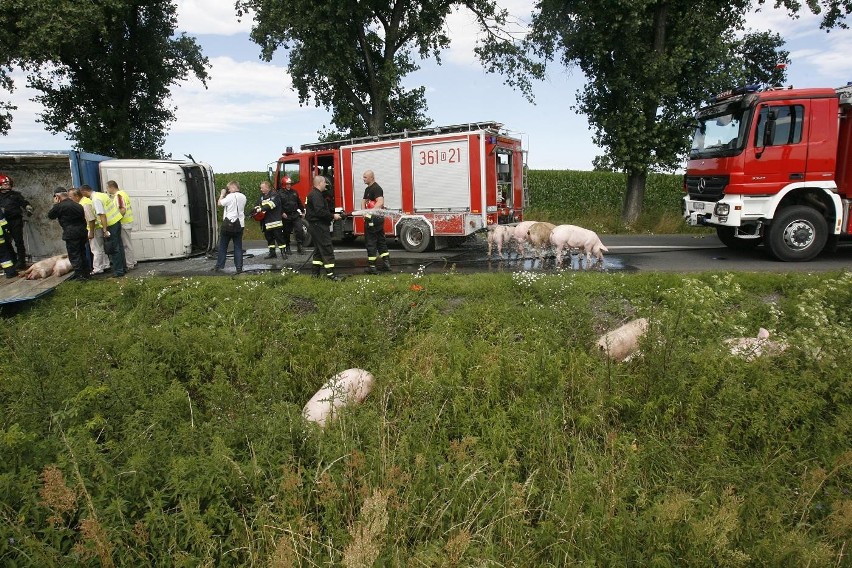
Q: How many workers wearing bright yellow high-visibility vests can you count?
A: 3